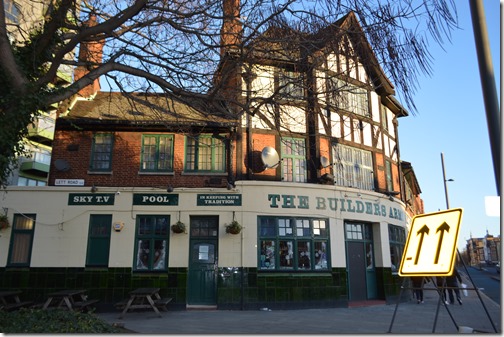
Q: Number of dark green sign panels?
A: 3